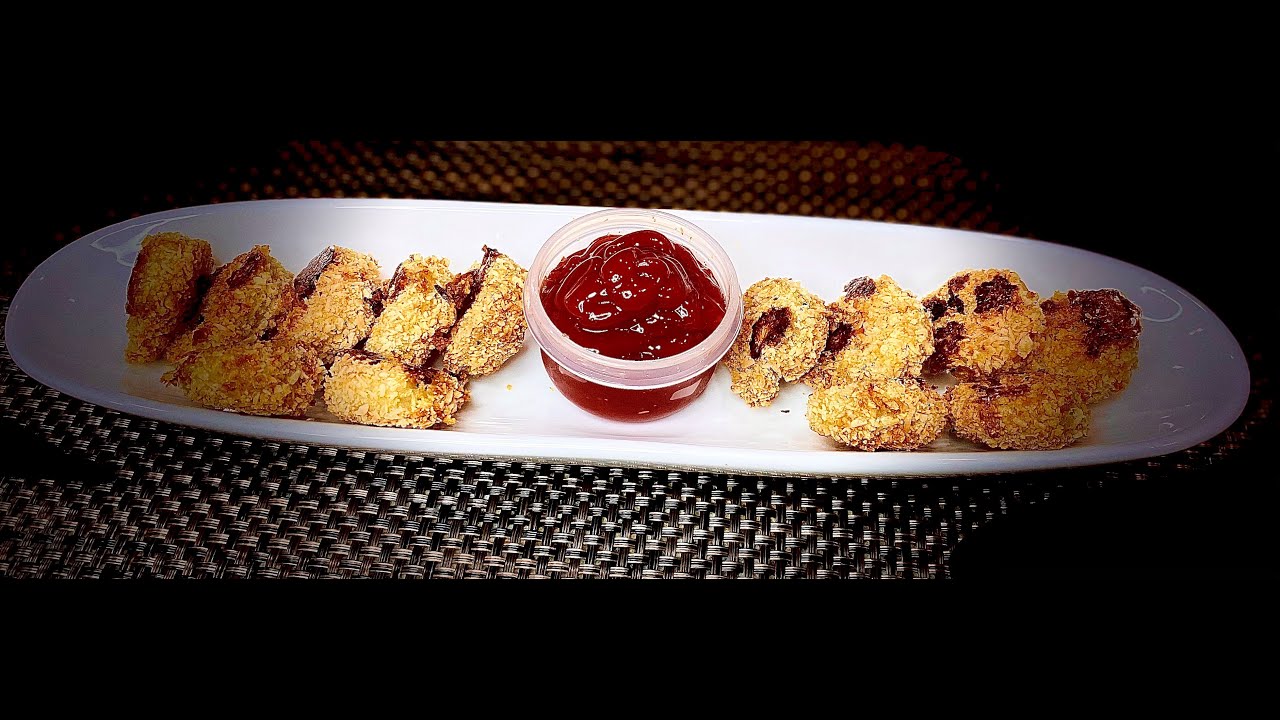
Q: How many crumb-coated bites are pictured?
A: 13